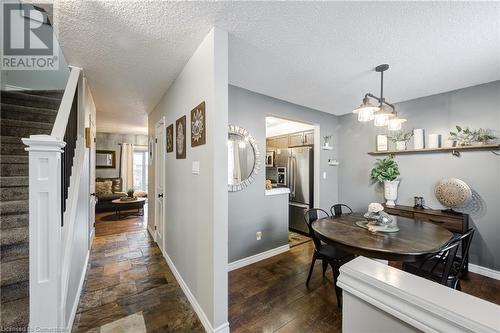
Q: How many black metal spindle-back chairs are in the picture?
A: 4